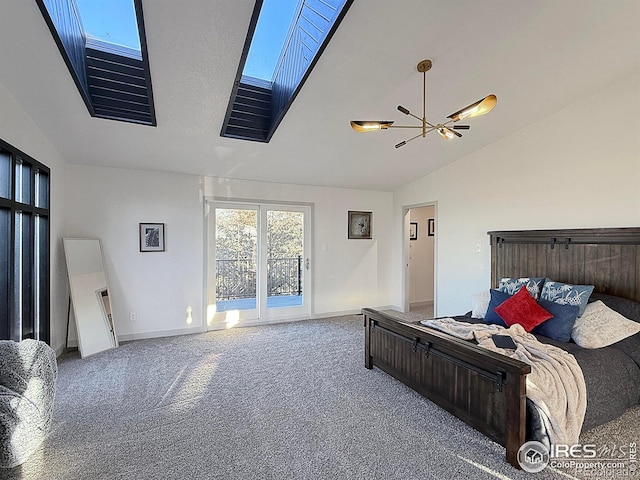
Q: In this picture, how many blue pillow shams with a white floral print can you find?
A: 2